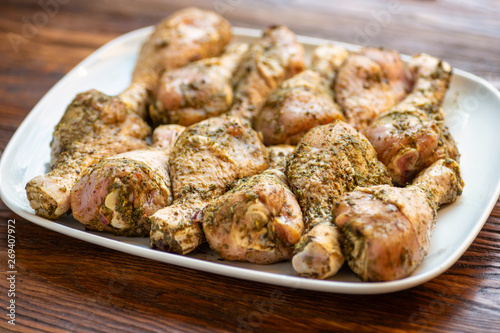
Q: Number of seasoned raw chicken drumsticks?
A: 12